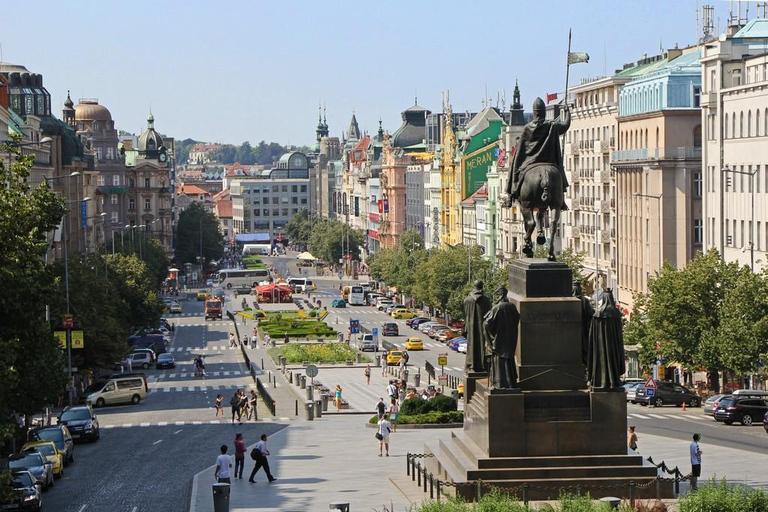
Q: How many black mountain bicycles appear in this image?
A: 0